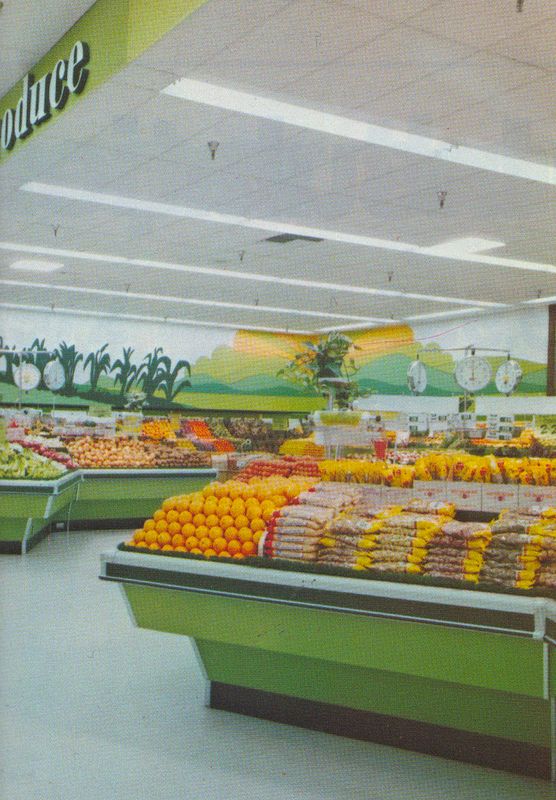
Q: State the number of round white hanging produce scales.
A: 5